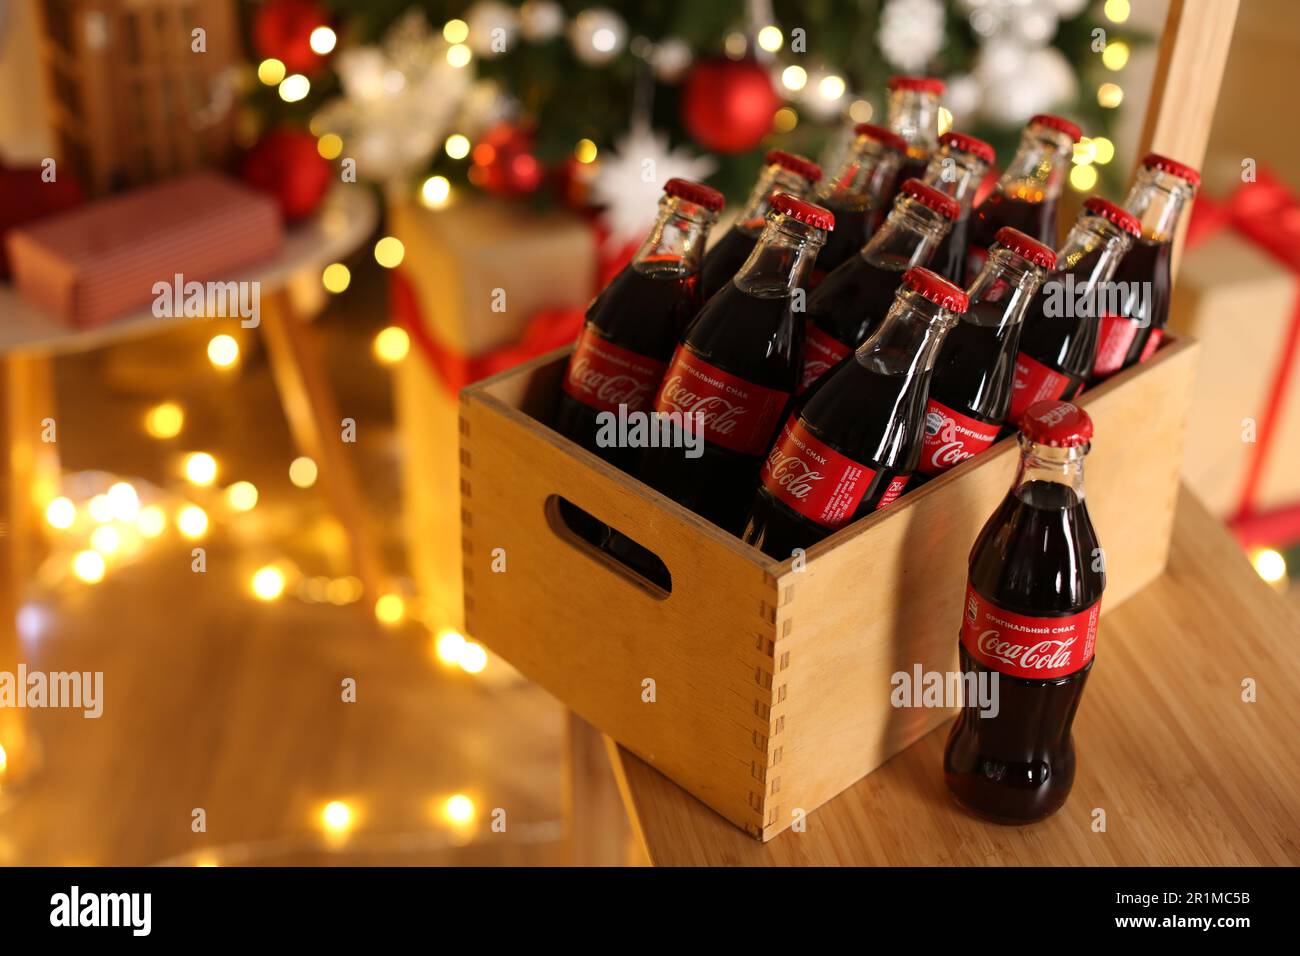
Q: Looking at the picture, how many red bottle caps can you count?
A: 13